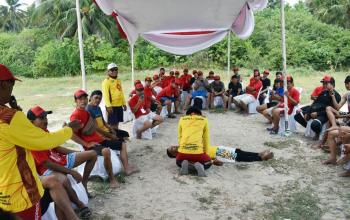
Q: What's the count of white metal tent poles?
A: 4